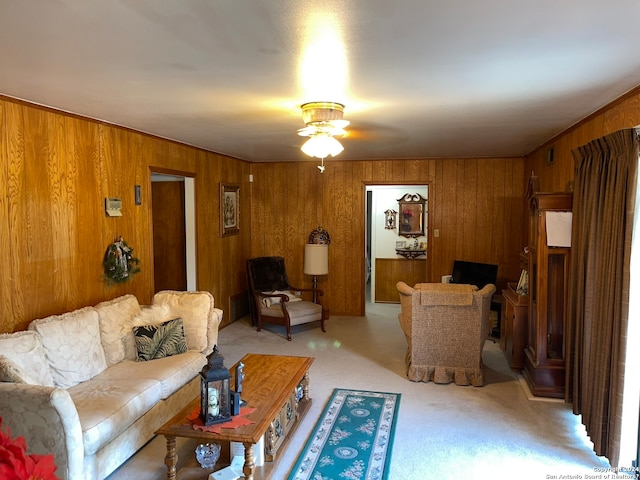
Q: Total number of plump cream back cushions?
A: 4